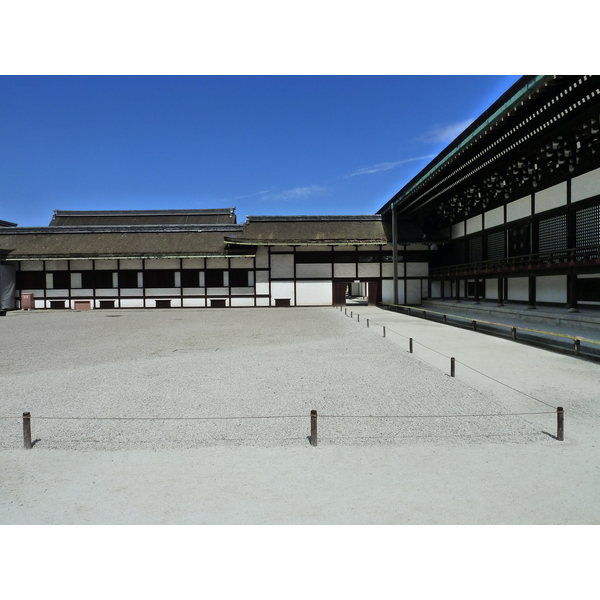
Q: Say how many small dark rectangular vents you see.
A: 5